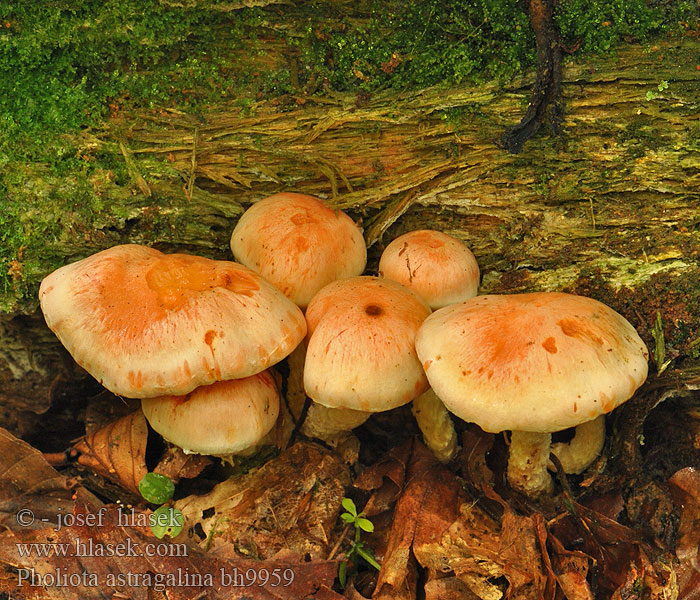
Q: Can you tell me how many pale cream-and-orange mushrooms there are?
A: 6